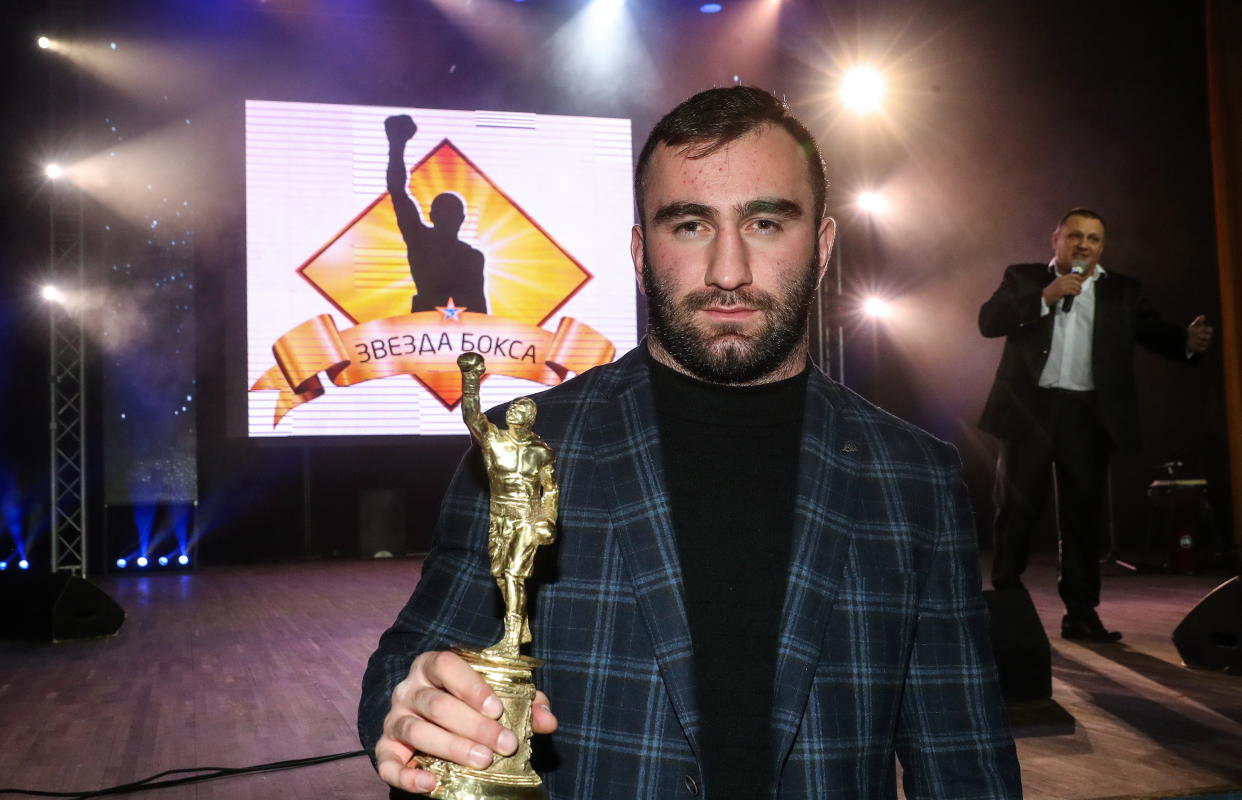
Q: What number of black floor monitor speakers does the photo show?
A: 3